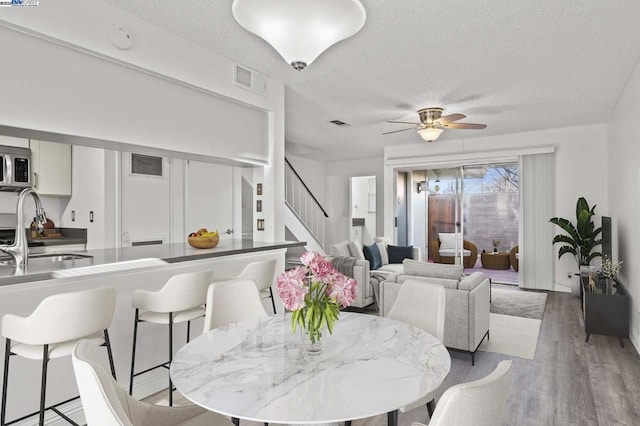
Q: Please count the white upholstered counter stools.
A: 3